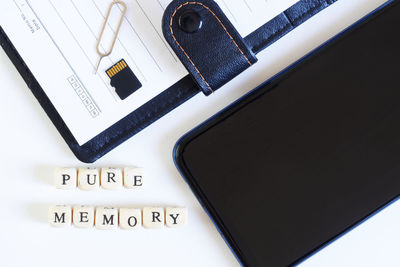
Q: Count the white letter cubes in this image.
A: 10